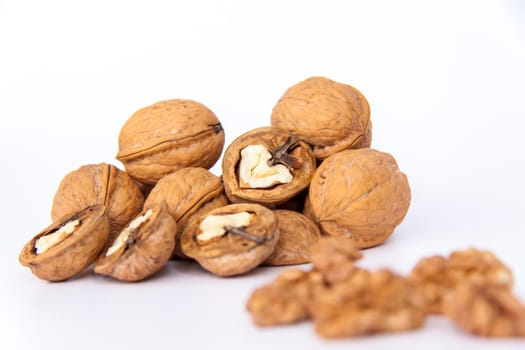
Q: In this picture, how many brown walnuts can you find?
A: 10